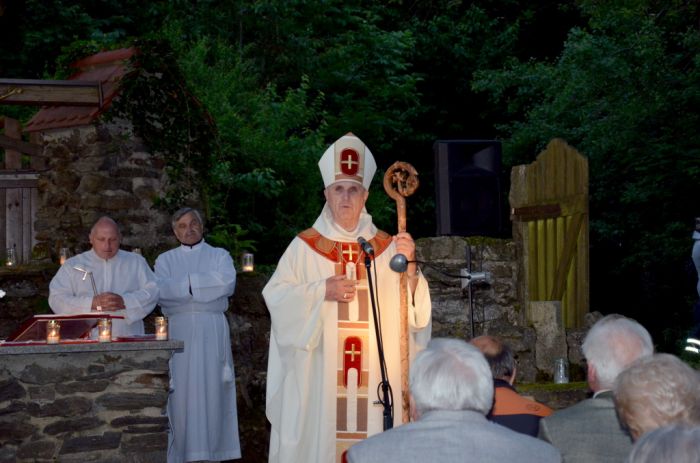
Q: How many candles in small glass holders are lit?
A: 6